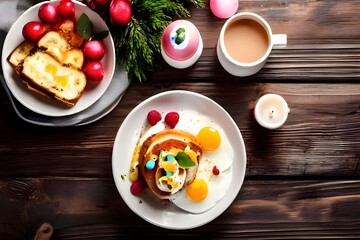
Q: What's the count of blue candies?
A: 3